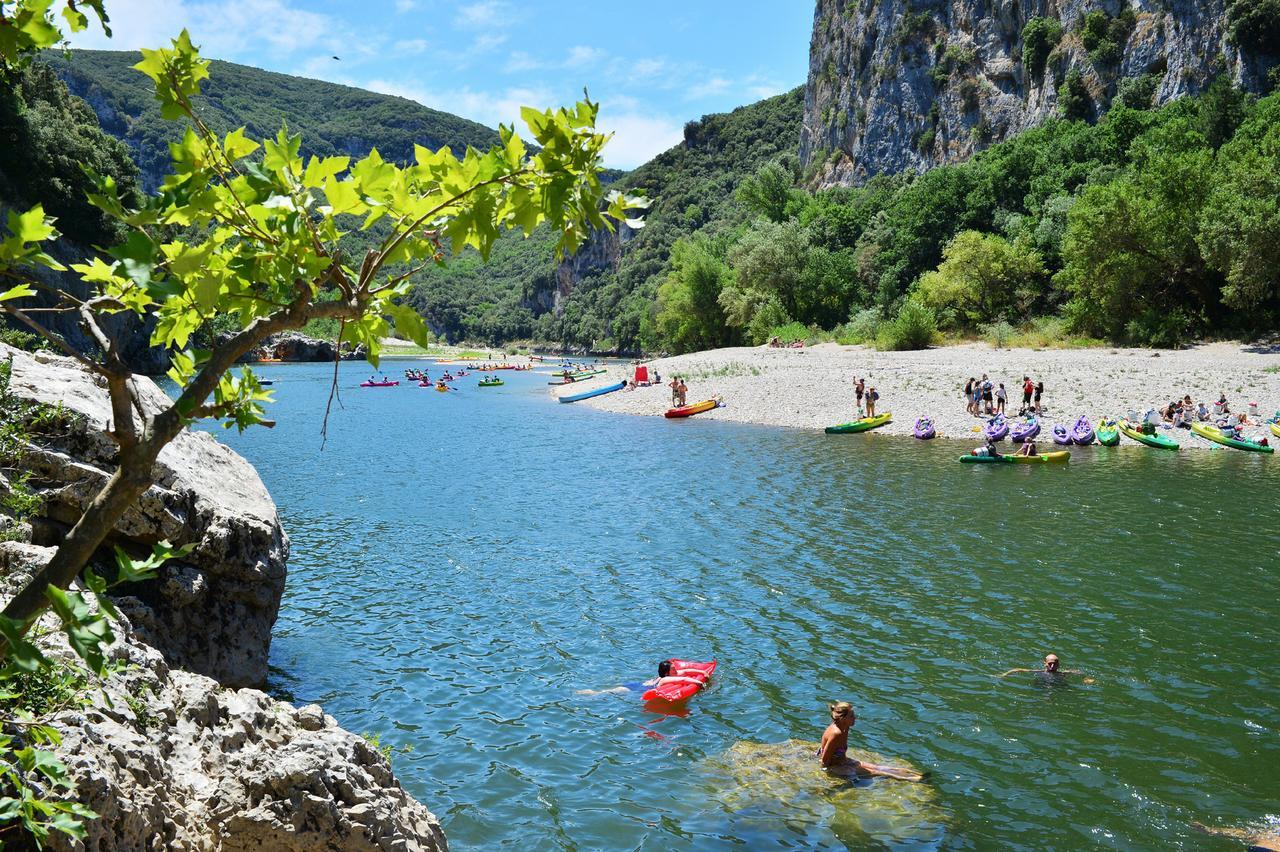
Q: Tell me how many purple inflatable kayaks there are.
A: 5